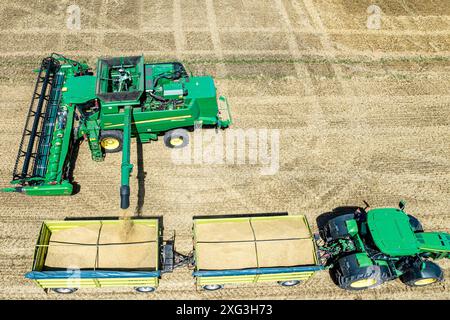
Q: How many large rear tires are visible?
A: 2